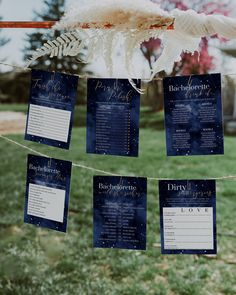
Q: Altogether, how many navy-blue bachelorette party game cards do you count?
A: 6